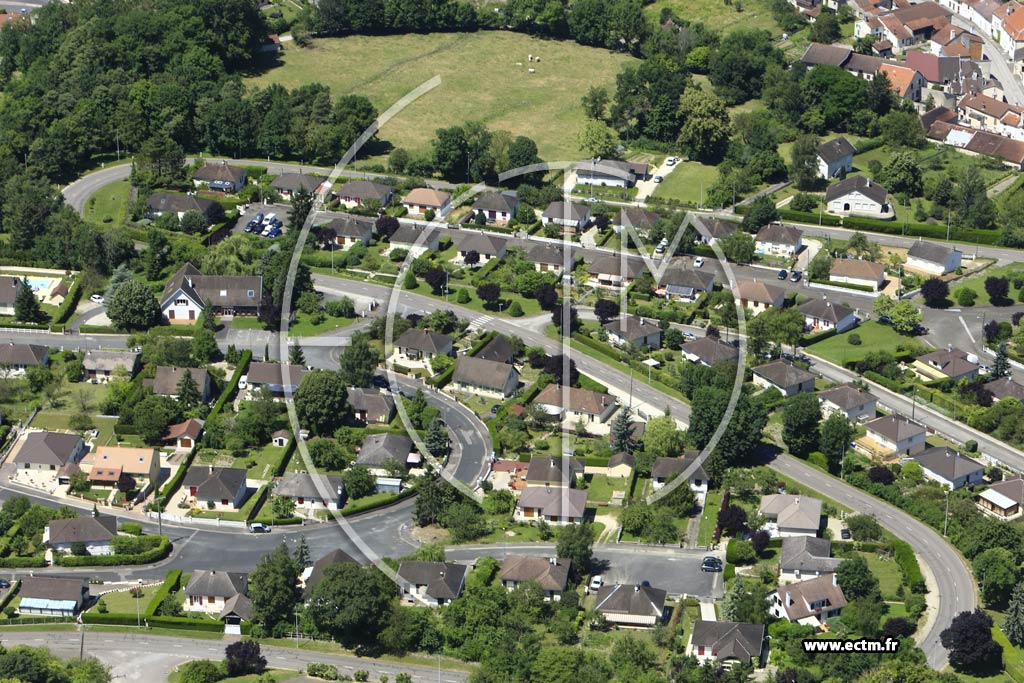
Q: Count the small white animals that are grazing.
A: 4